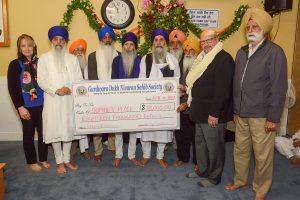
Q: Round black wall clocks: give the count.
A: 1